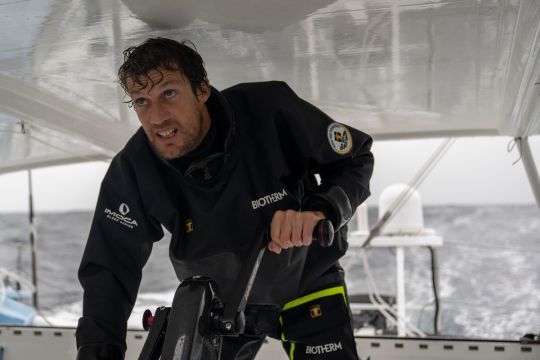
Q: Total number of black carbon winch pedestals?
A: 1